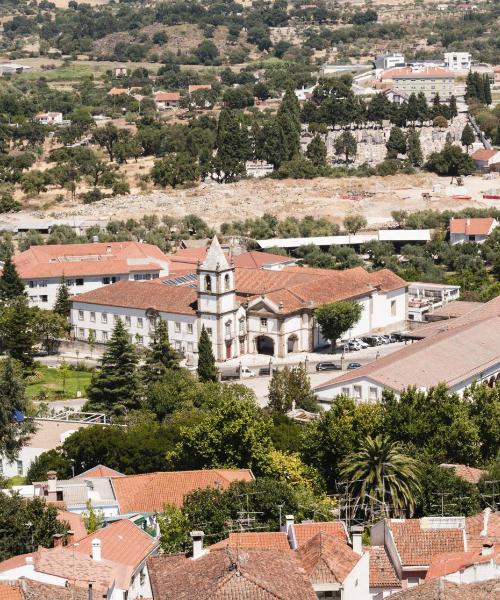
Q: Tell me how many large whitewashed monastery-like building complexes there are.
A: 1